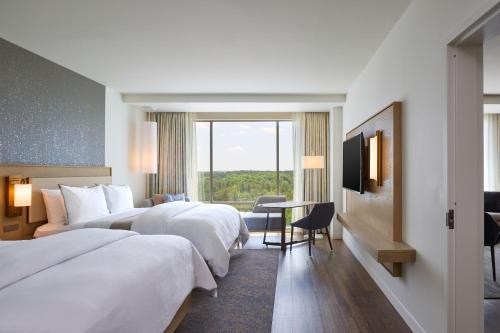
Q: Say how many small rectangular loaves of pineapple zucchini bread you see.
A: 0